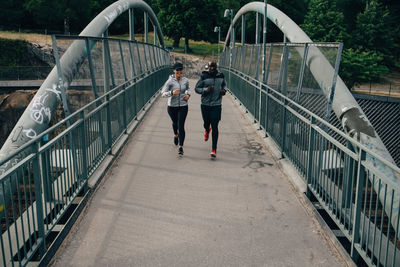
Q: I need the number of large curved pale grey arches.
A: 2